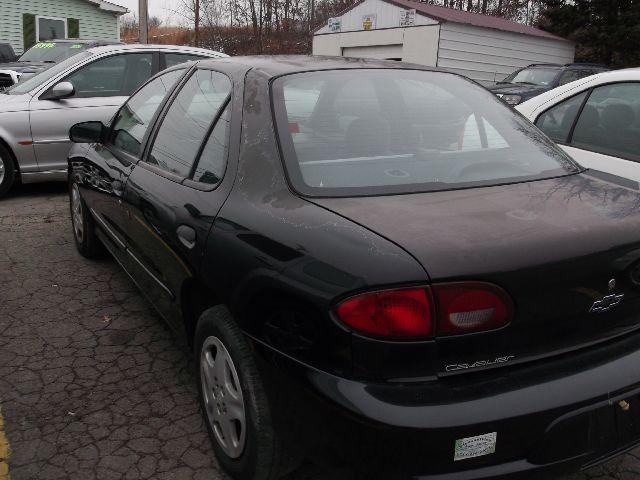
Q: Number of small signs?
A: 3